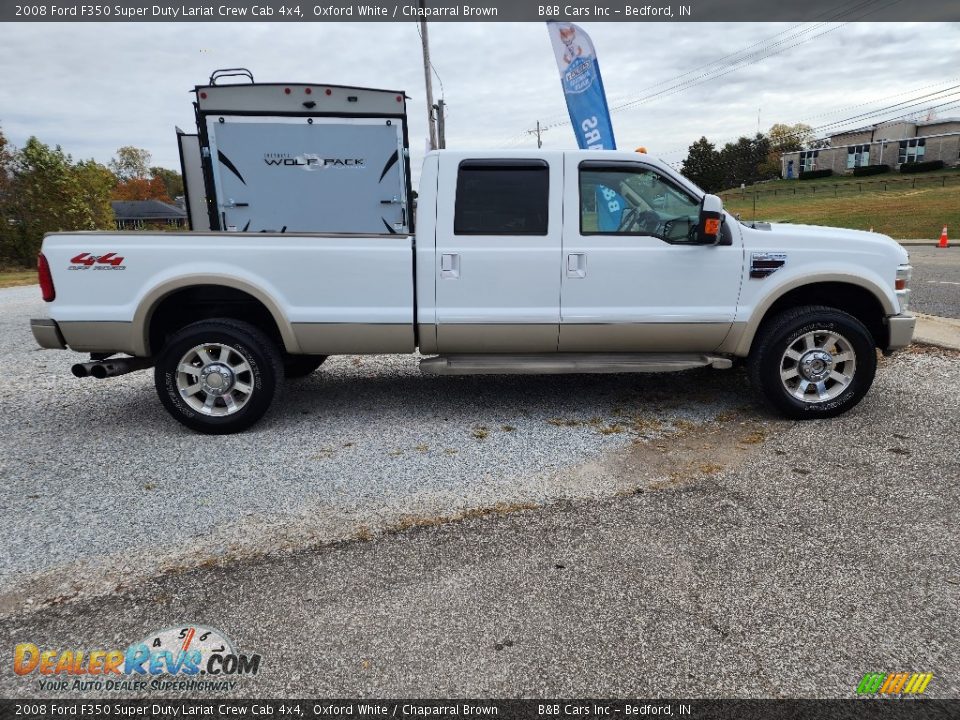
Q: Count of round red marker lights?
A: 5